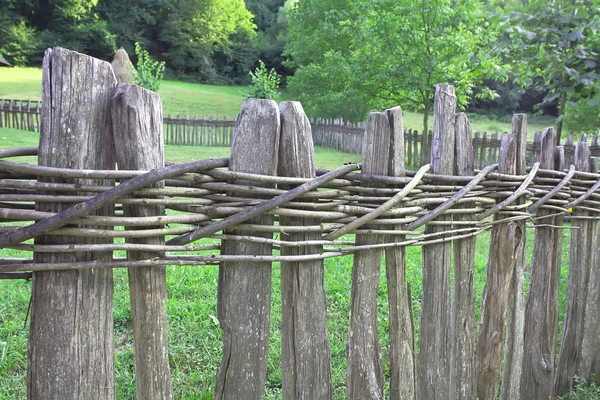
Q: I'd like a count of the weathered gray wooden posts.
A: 14